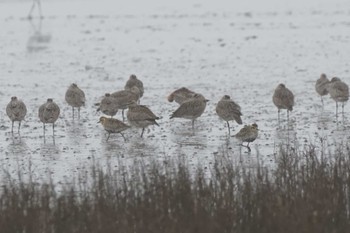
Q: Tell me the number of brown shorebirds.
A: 15